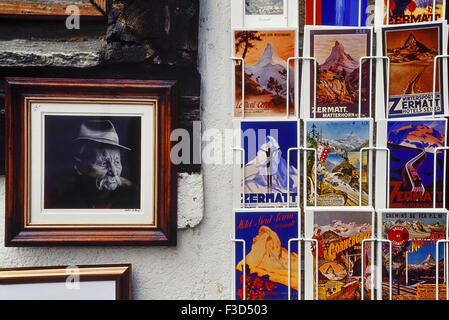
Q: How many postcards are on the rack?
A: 12